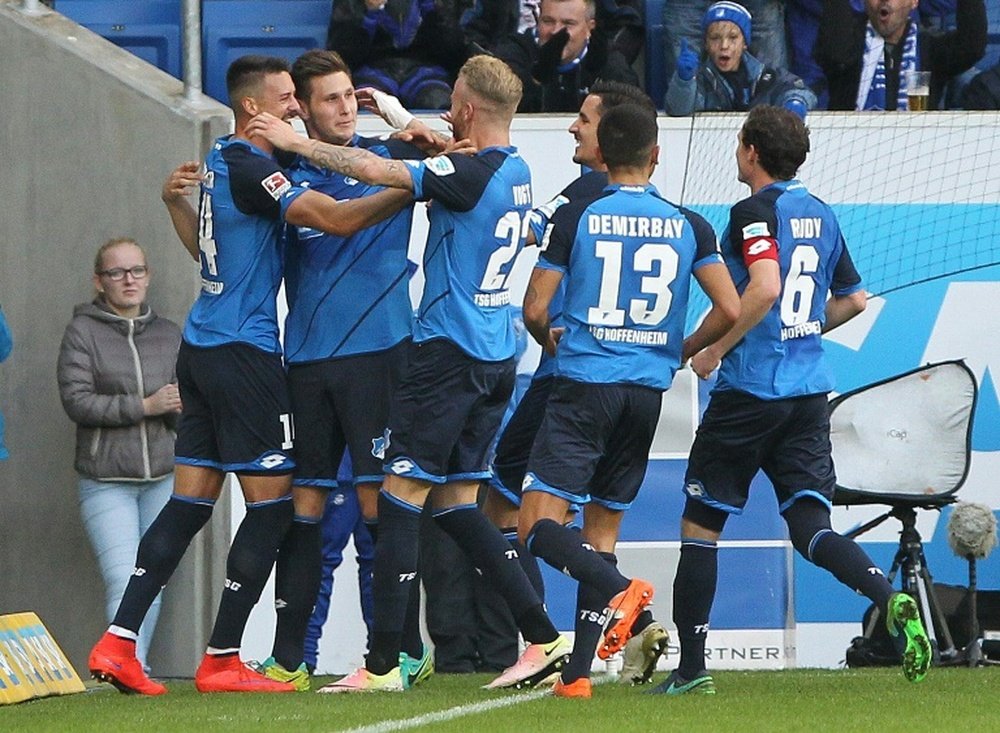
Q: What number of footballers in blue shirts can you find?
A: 6